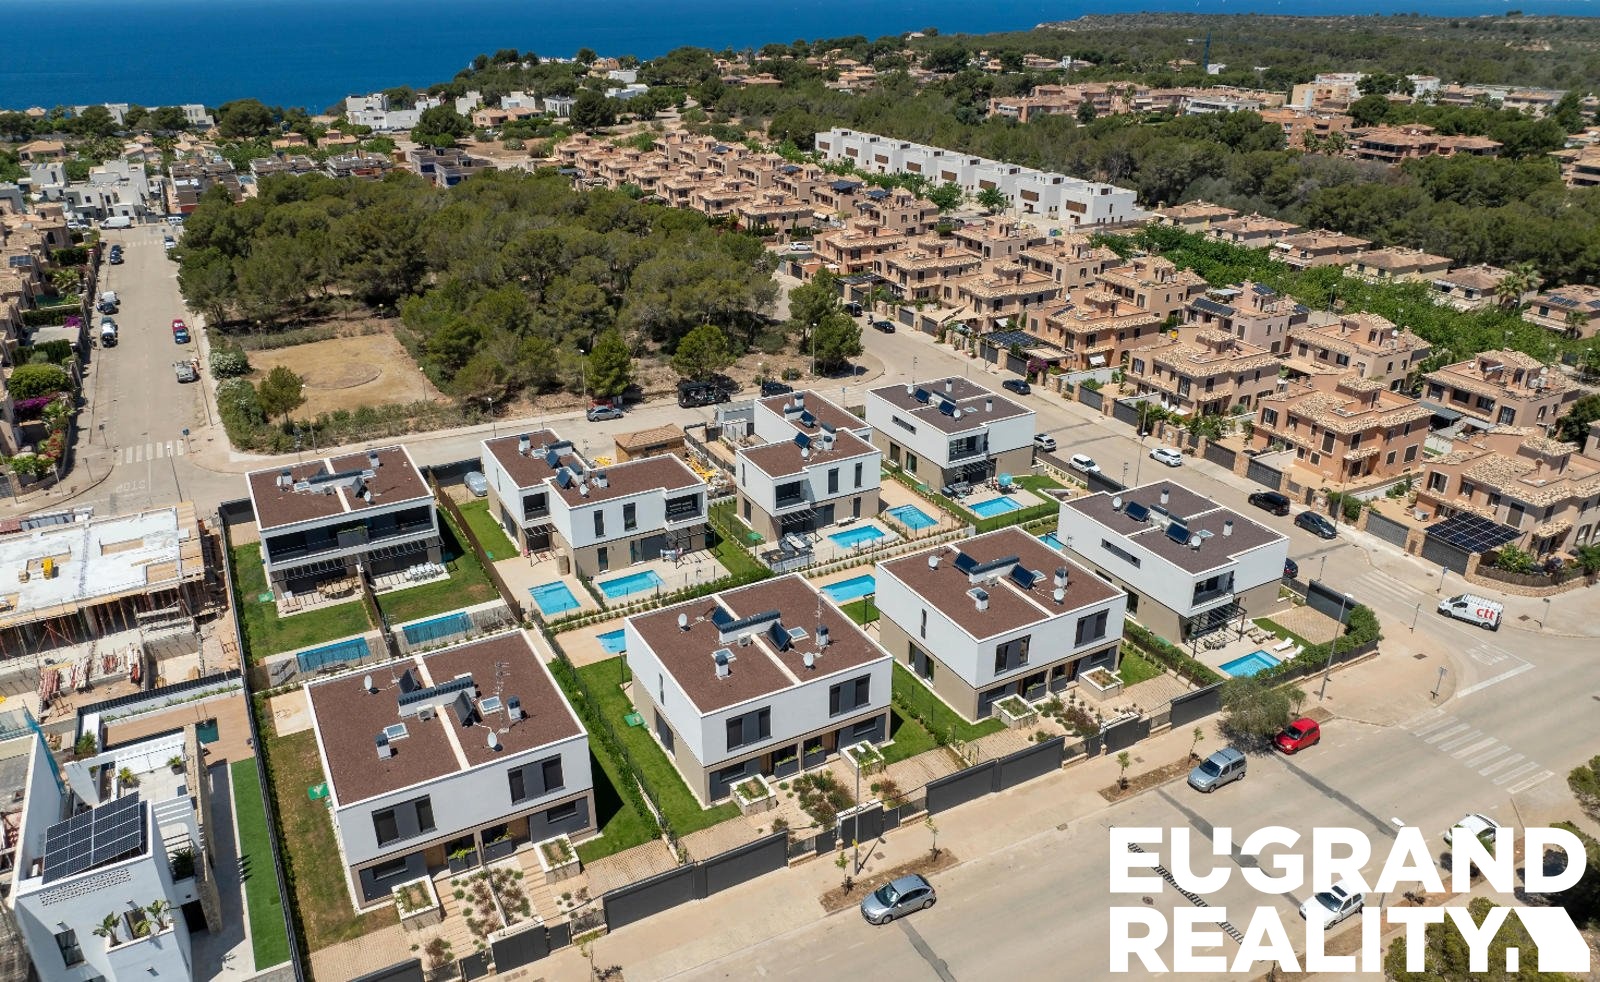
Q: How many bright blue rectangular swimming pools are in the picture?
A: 11